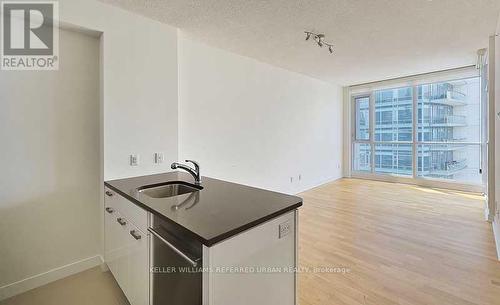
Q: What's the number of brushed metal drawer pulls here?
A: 4